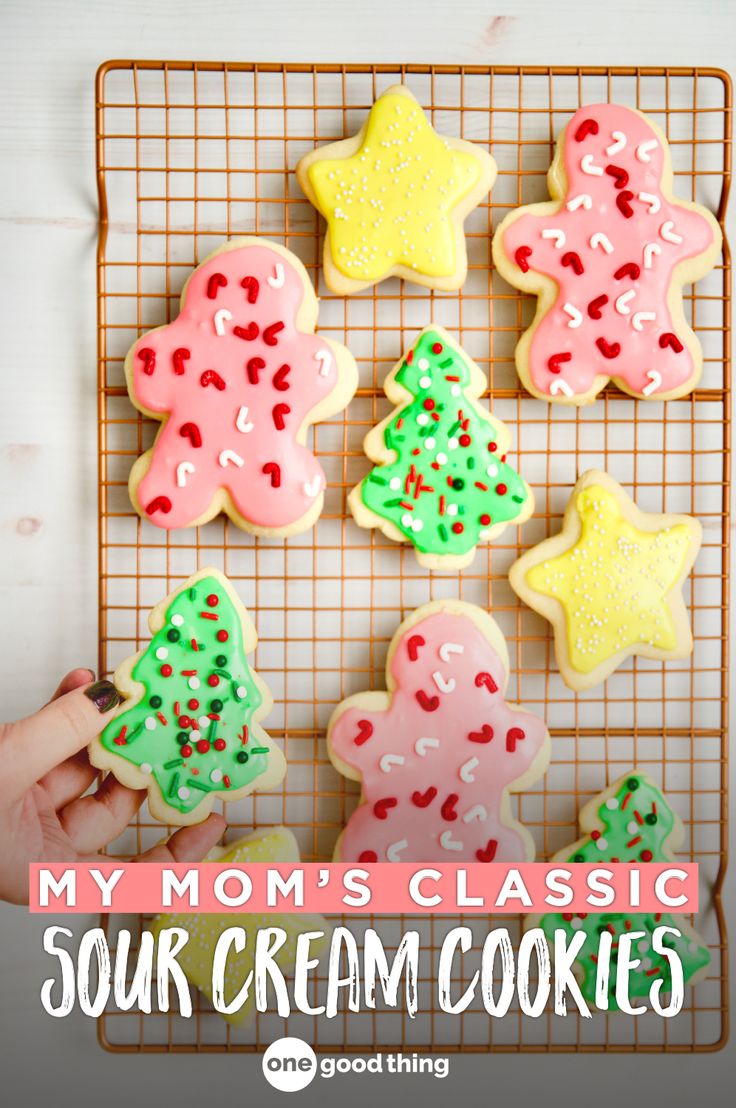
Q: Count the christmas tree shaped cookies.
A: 3